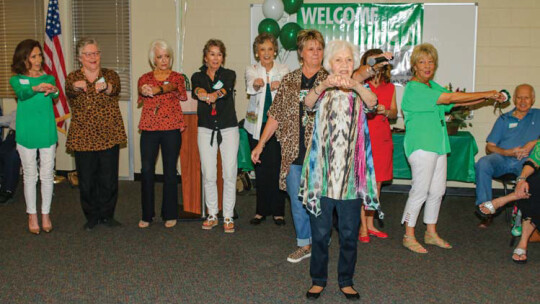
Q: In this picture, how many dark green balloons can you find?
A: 3